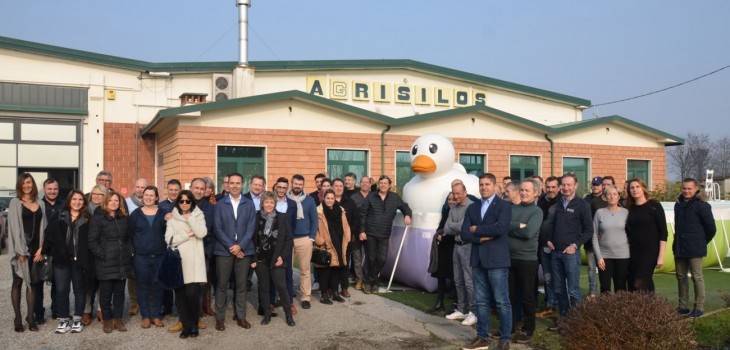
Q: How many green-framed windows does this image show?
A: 7